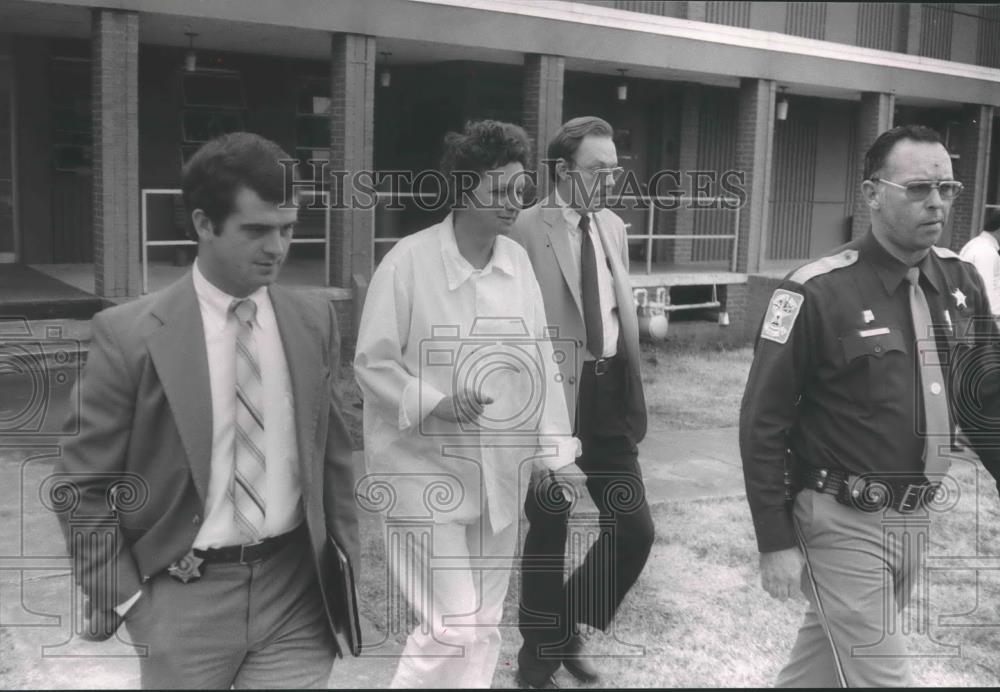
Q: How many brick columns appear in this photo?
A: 6